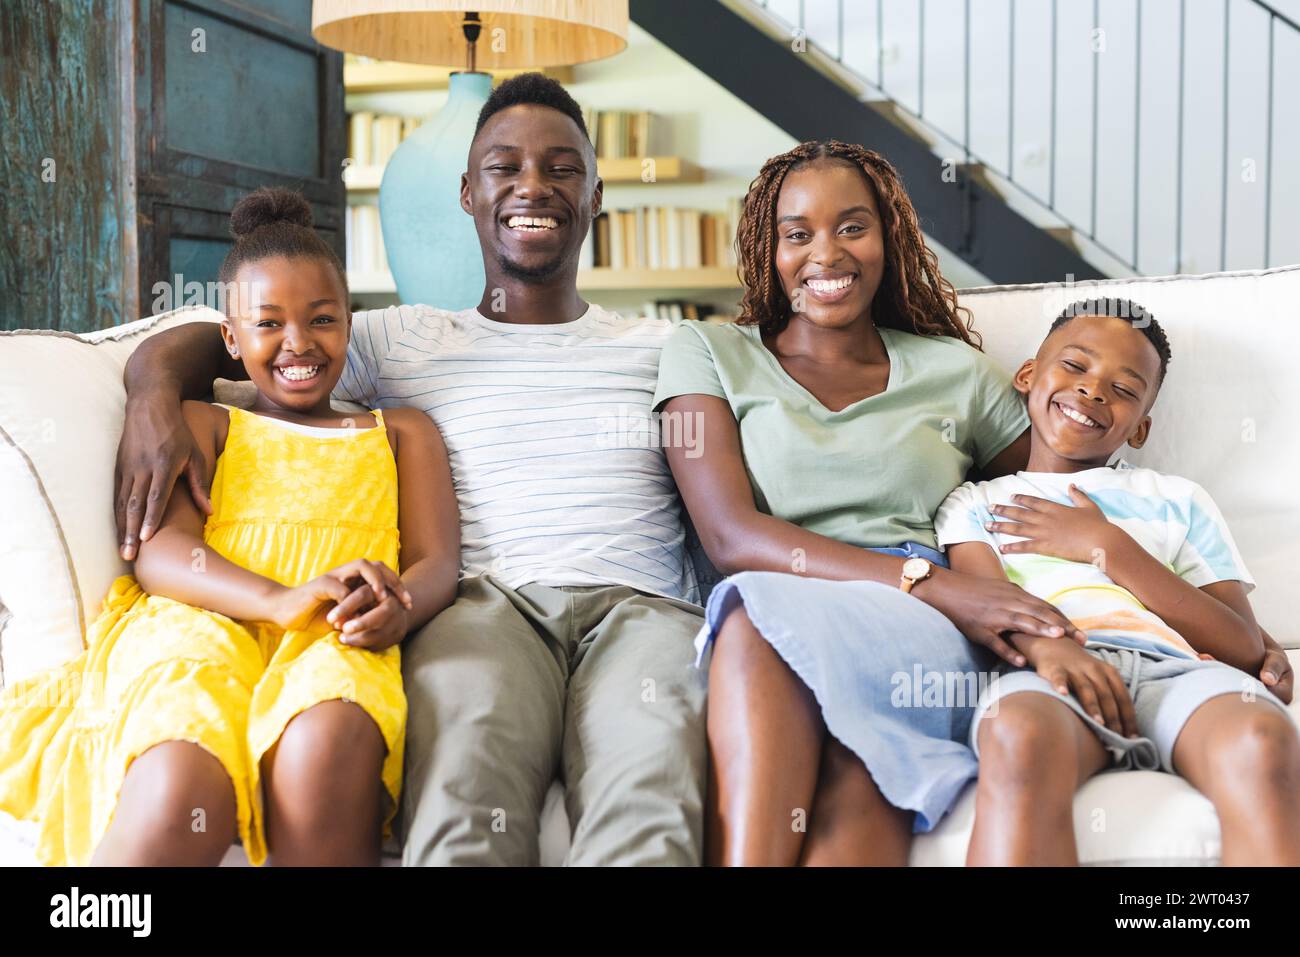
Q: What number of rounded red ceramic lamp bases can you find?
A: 0